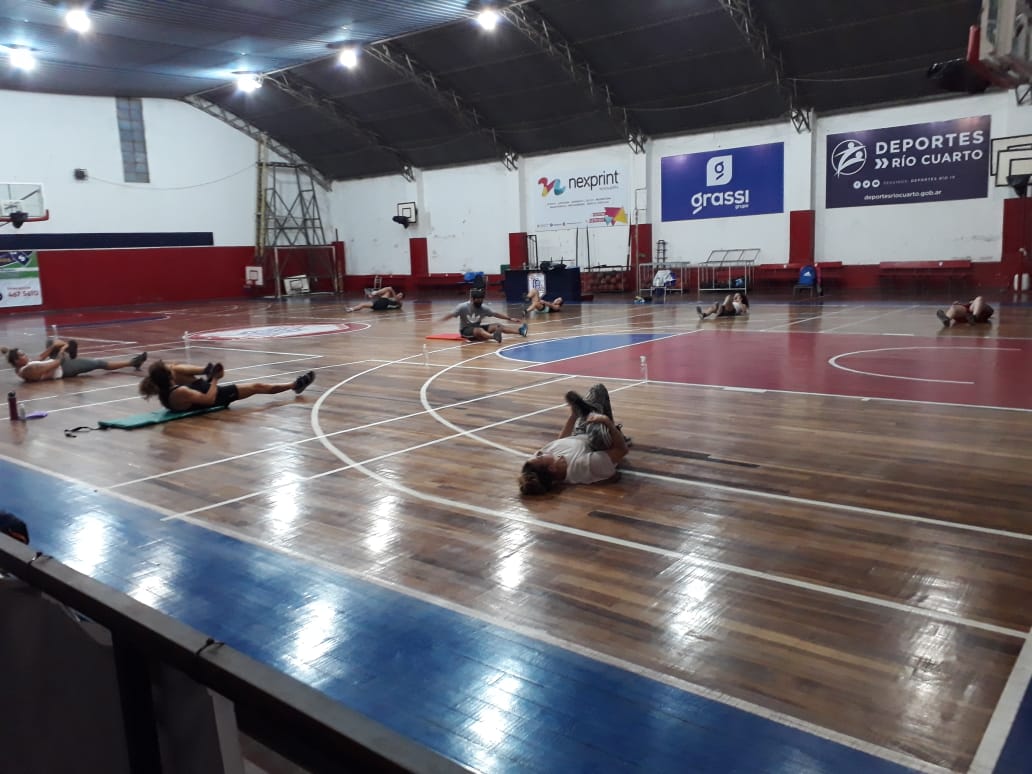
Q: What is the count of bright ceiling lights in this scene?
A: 5